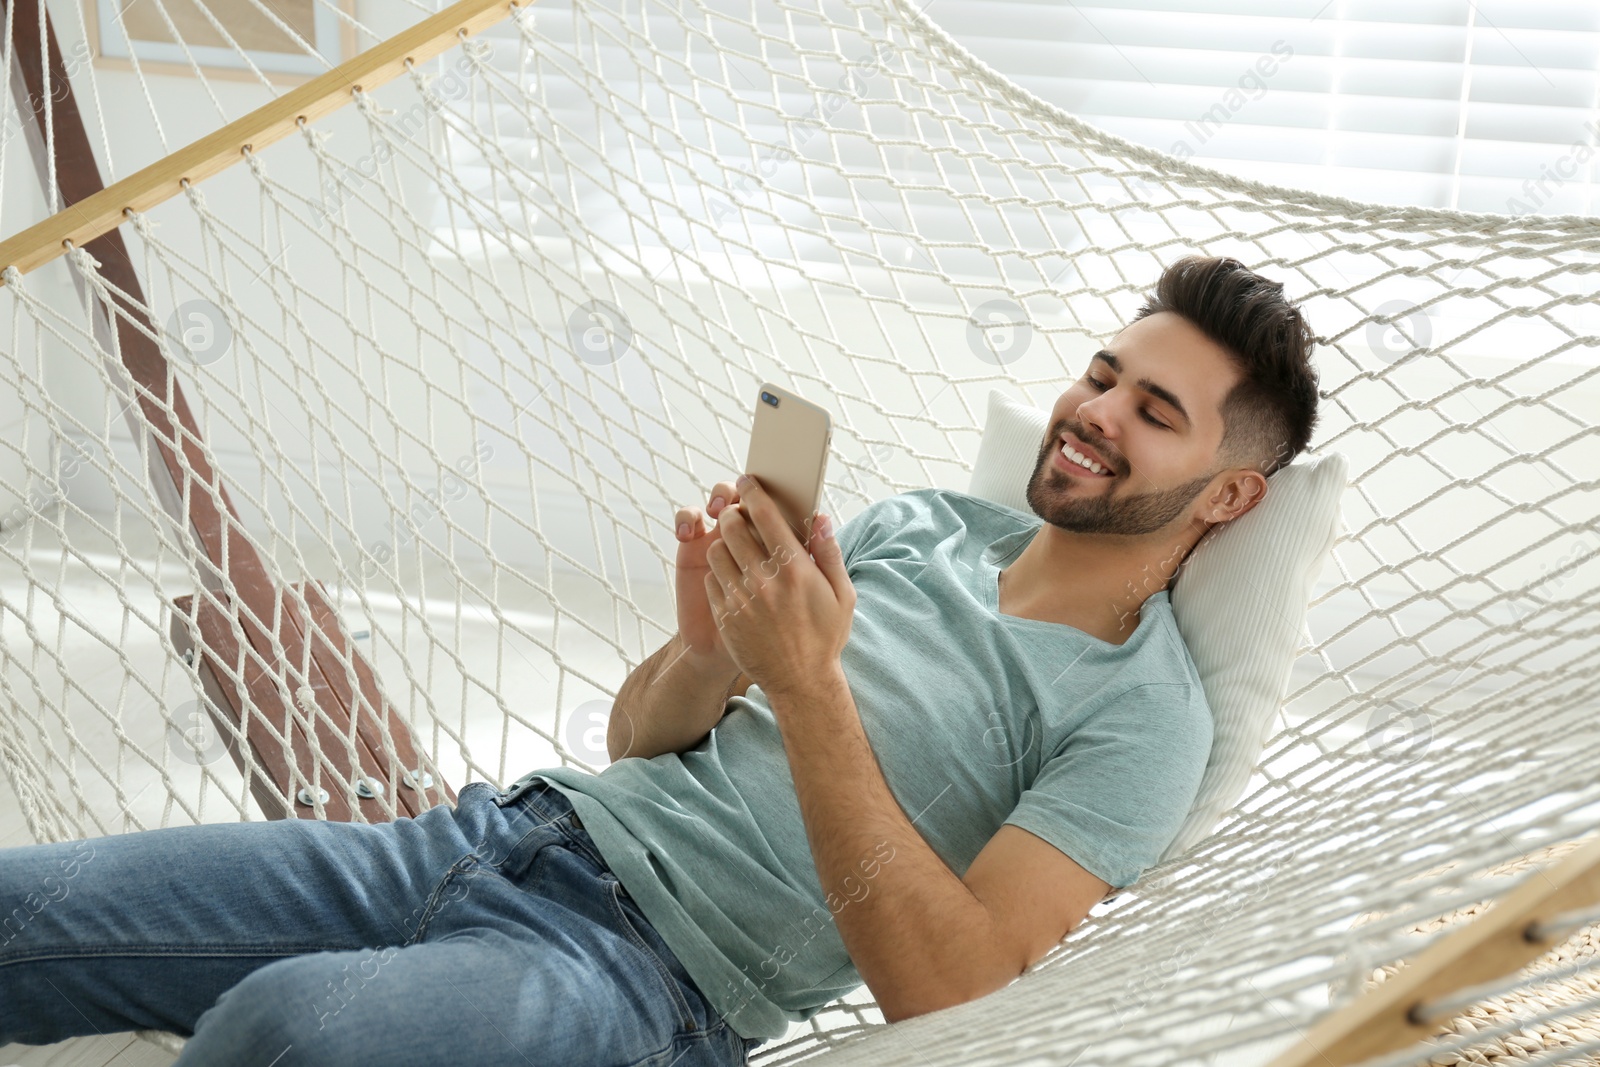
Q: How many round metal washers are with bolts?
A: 3